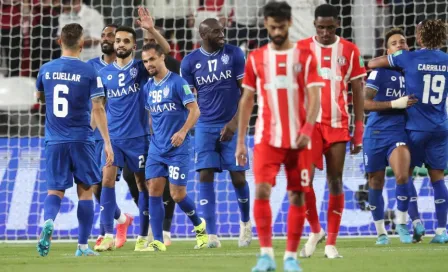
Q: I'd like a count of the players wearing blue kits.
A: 7